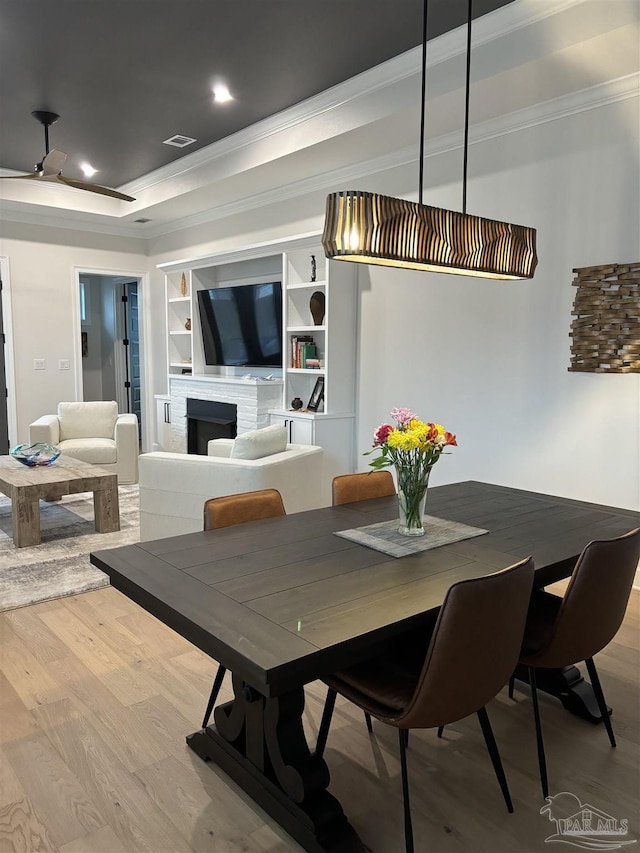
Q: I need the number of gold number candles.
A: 0